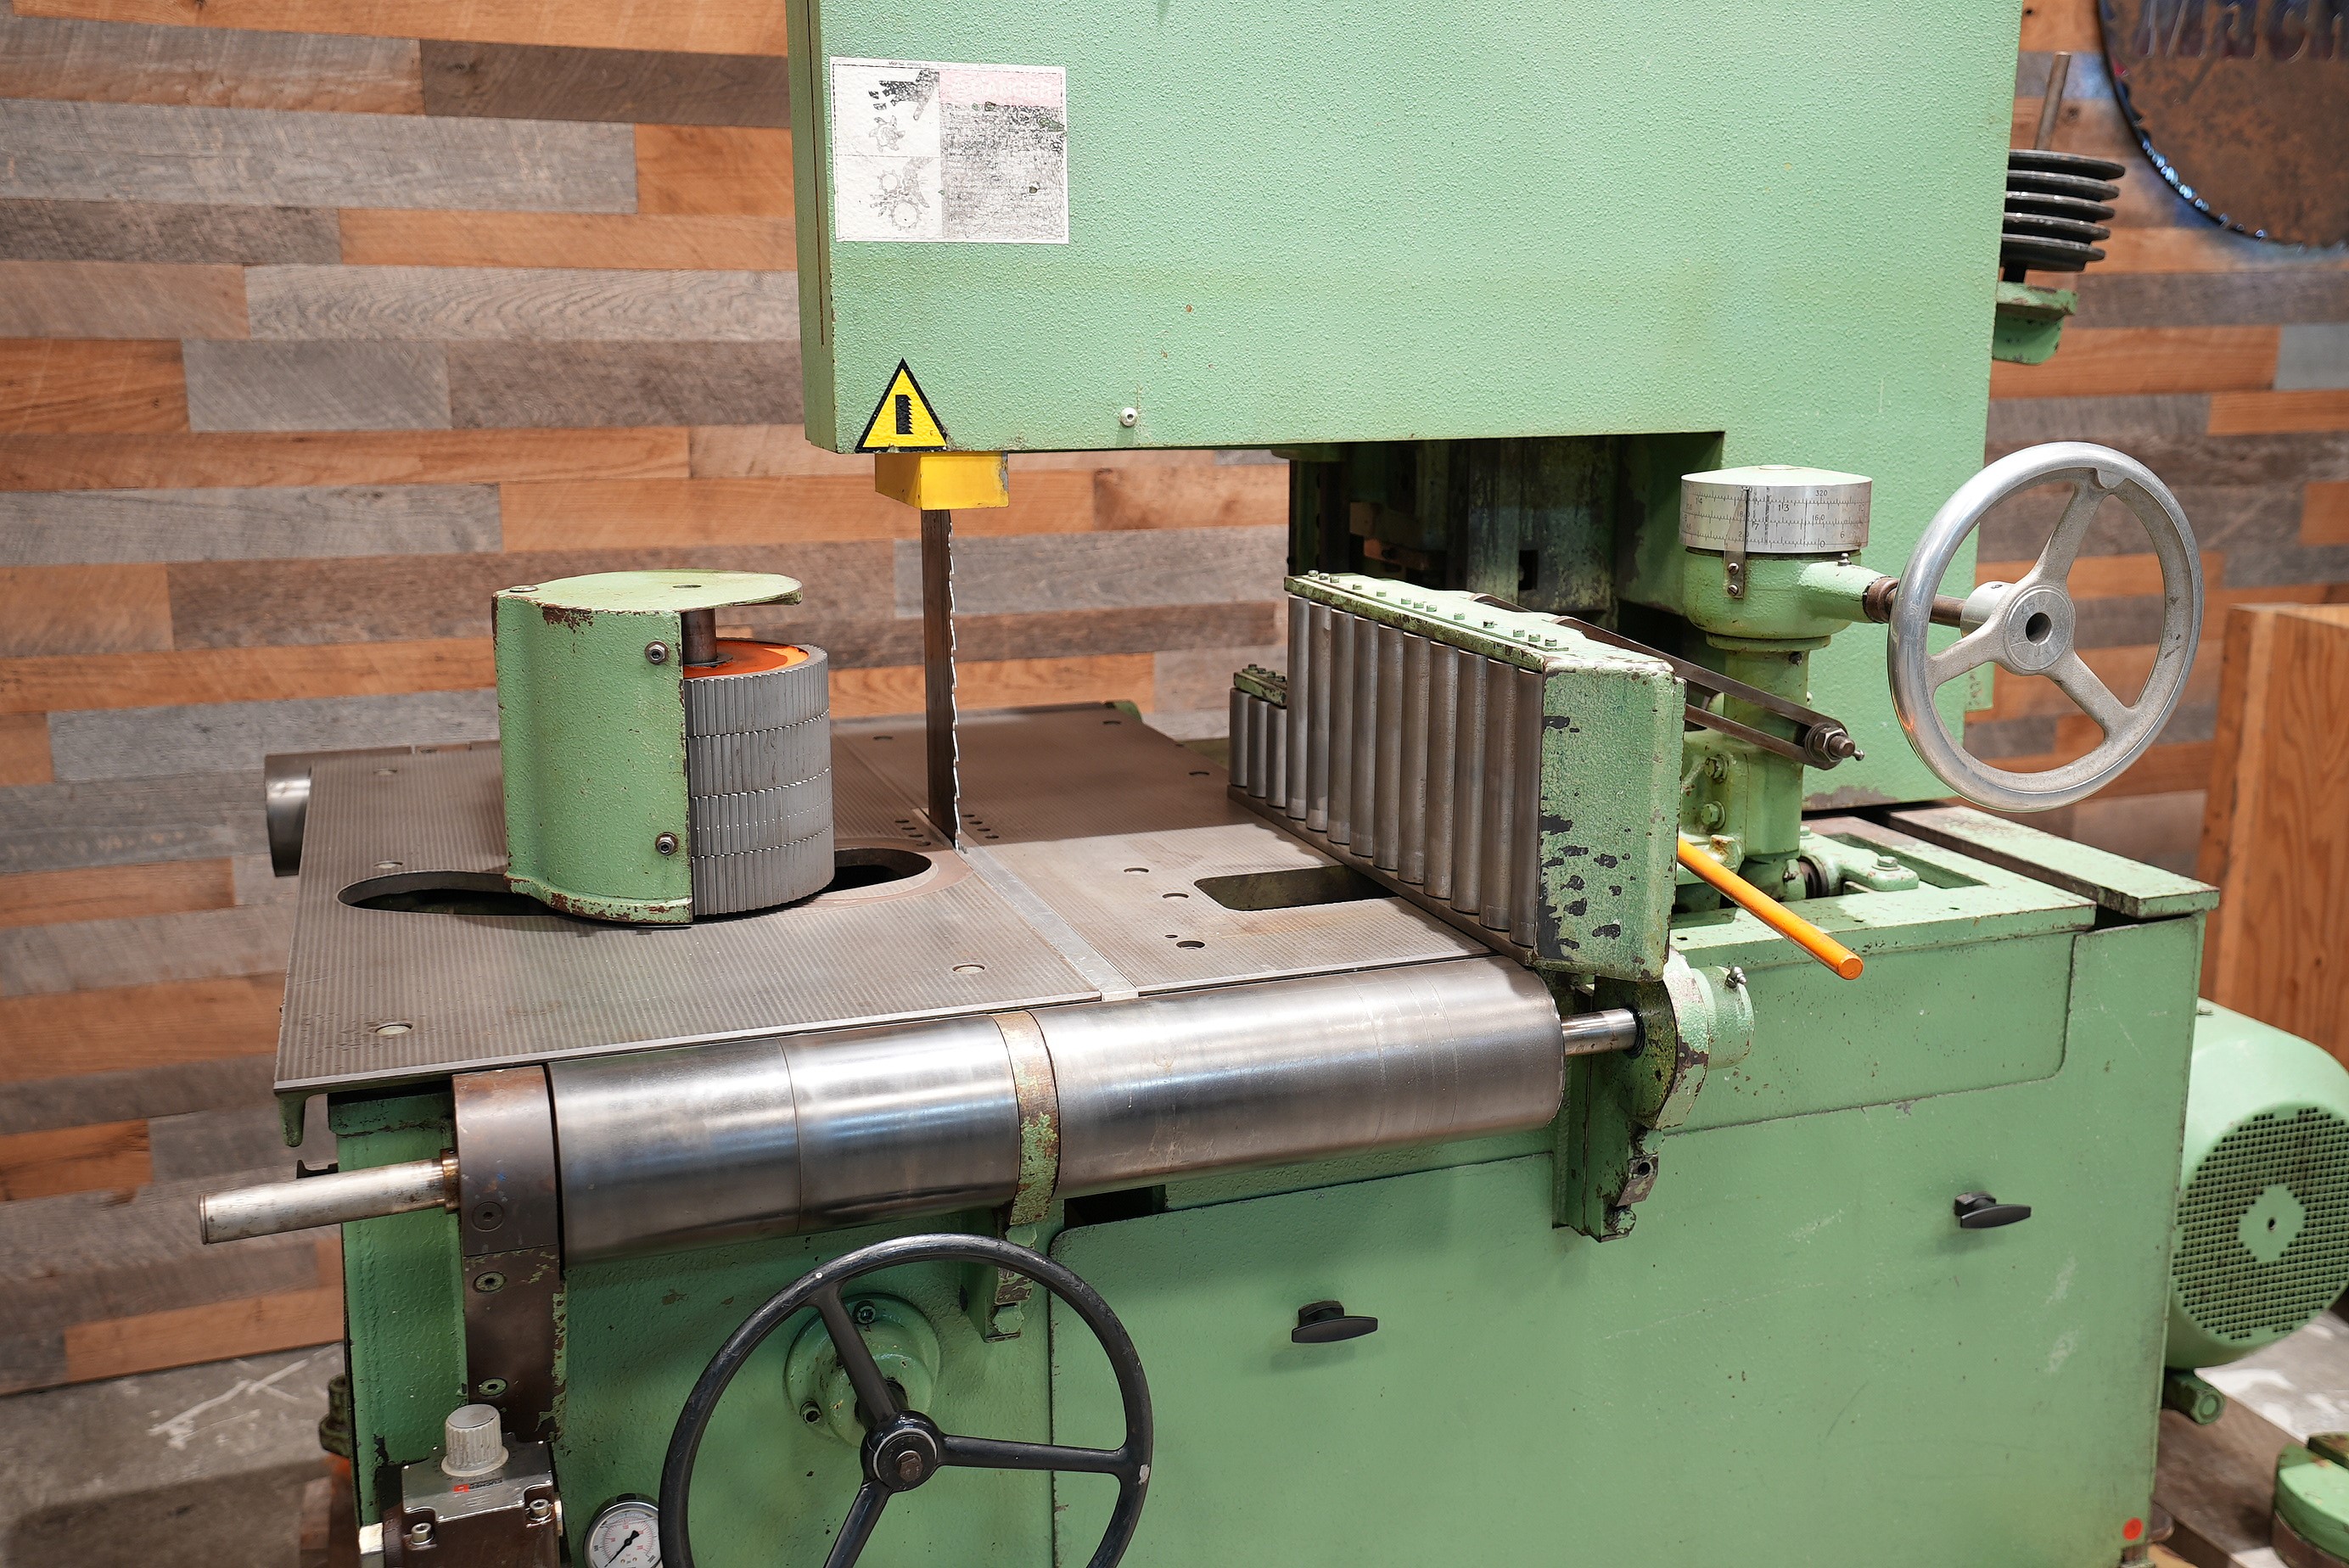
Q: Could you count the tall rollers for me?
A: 10